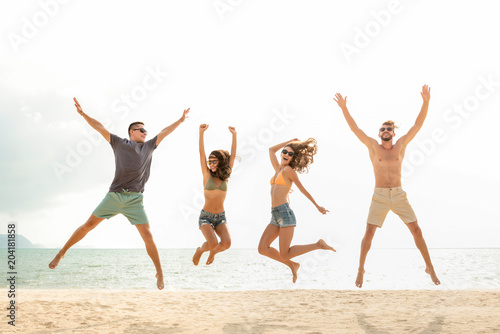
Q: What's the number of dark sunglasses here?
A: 4